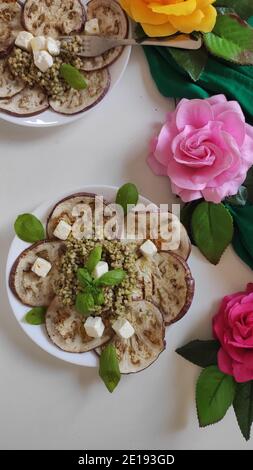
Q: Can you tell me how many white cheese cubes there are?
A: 11